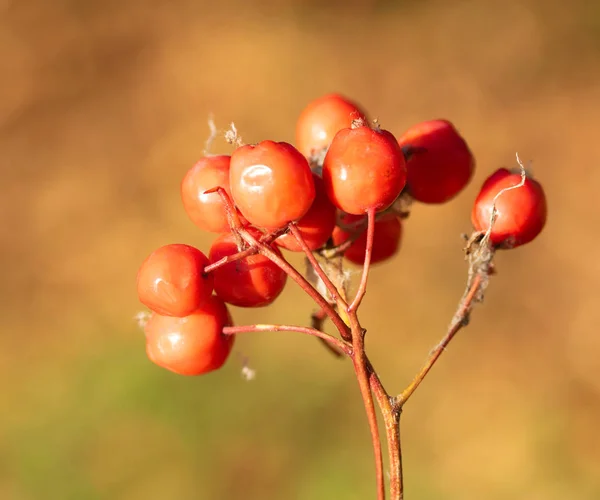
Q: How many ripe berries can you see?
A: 11